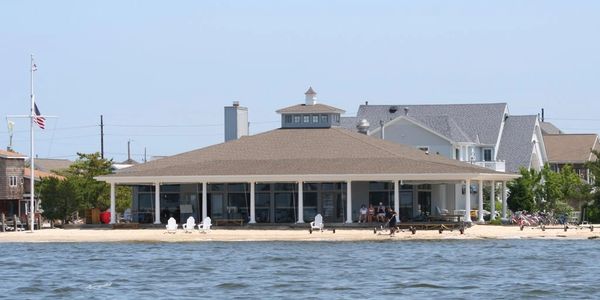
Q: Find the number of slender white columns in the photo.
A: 11